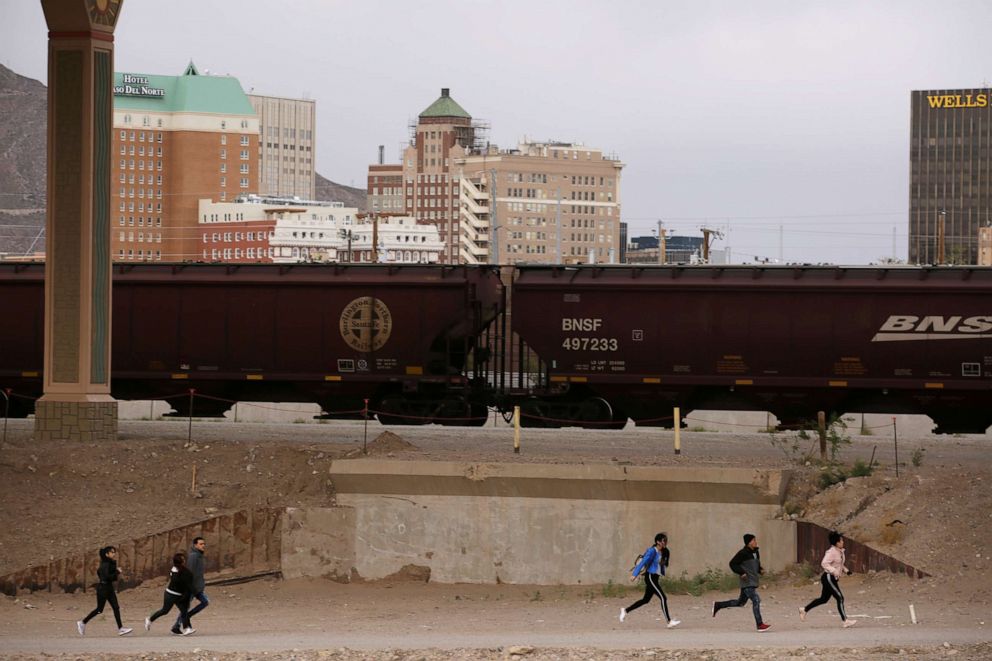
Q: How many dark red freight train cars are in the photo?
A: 2